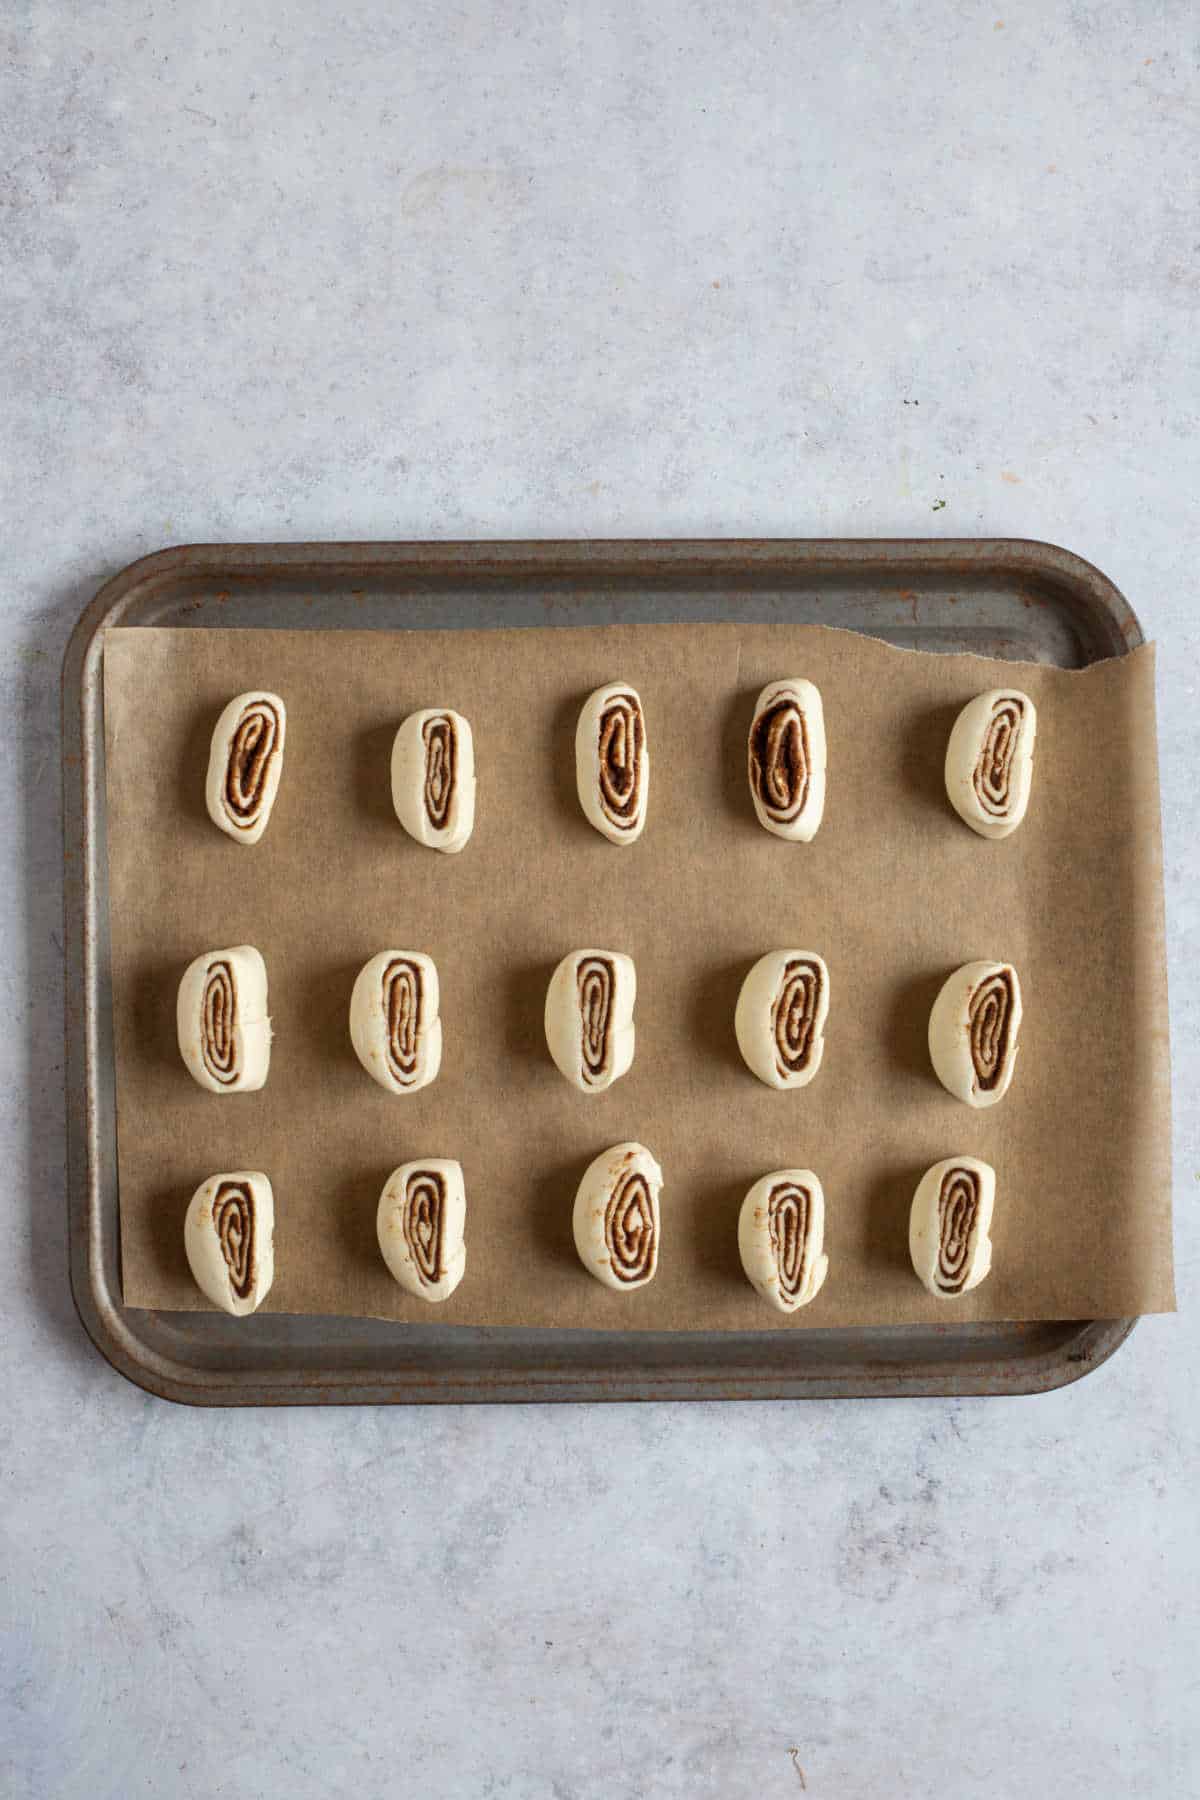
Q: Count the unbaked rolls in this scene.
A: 15